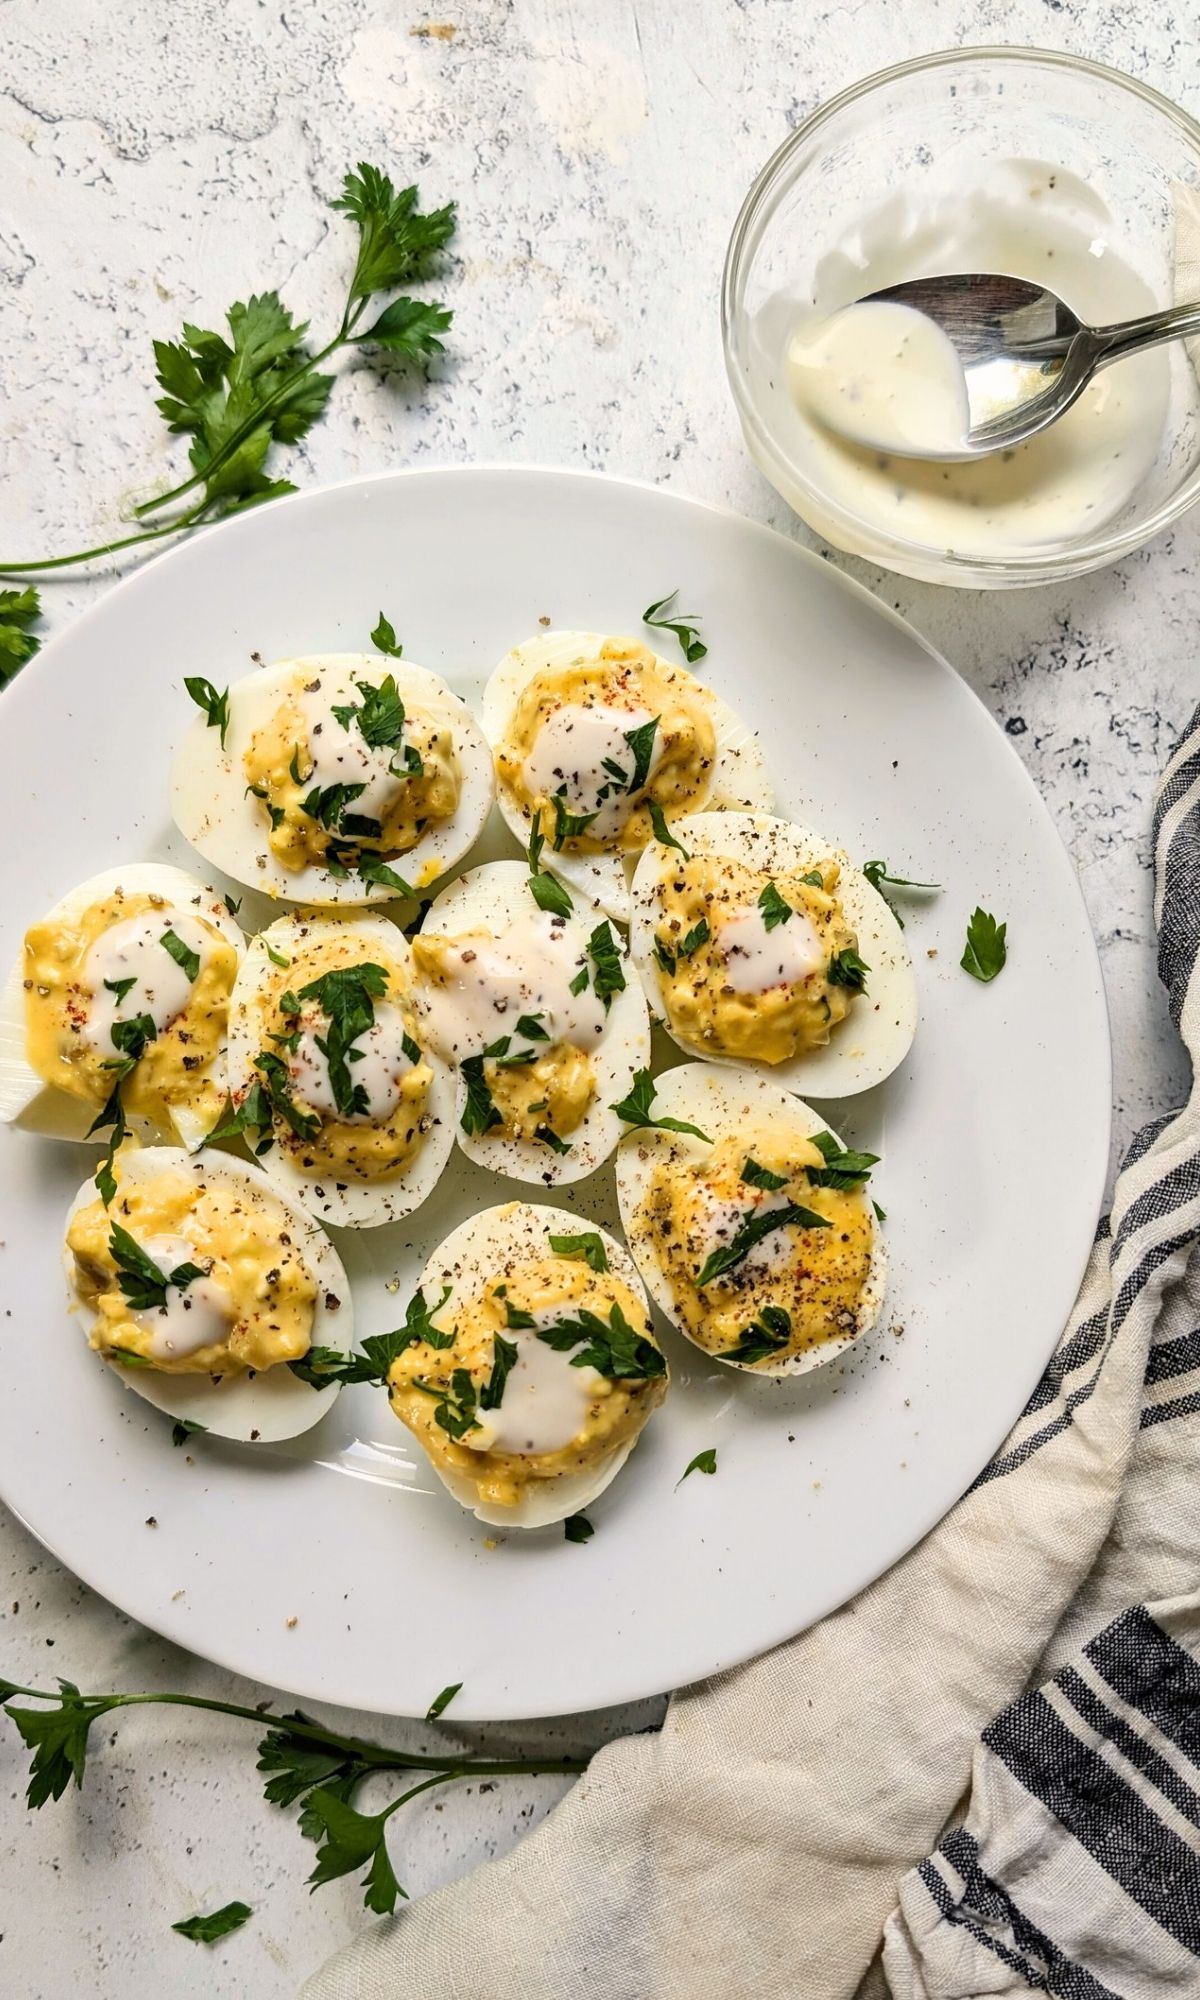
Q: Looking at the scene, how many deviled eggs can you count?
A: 9